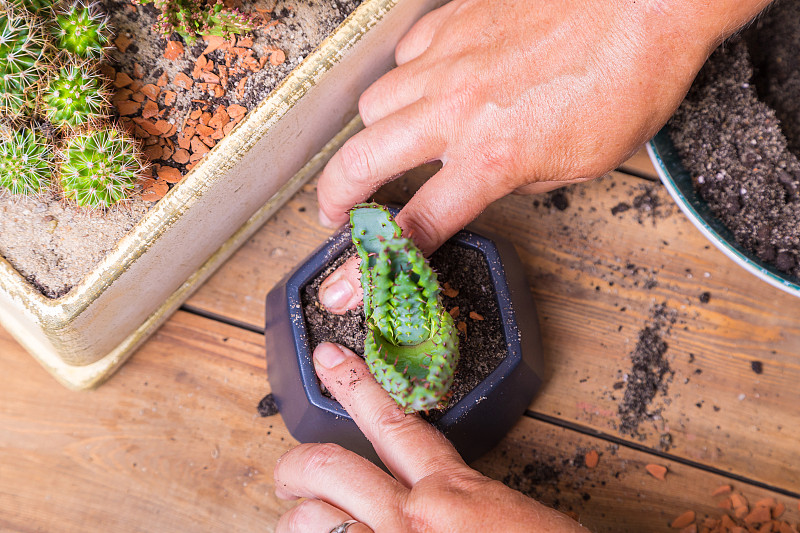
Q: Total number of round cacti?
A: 5